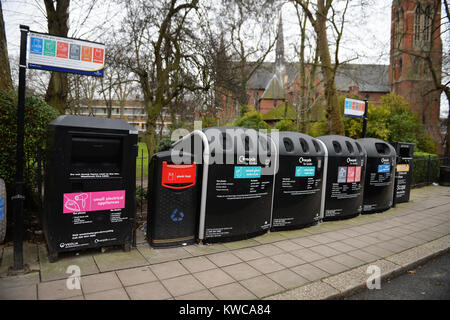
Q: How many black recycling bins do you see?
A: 7